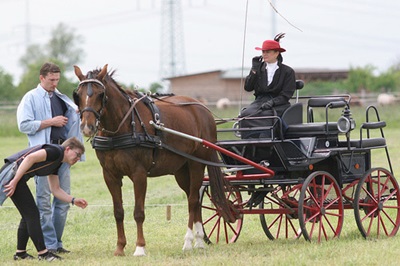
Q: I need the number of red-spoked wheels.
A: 4